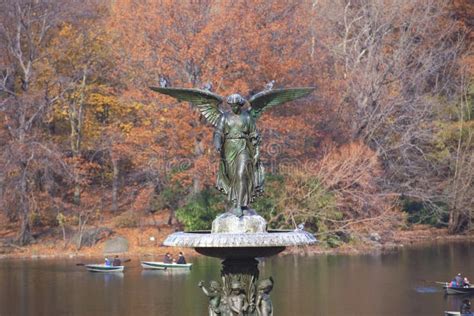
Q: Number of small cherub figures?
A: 3